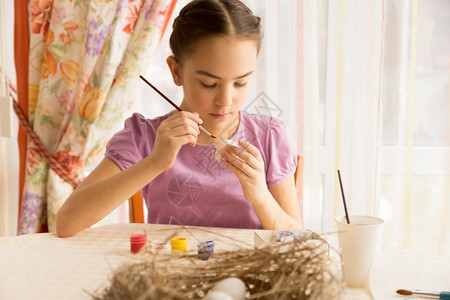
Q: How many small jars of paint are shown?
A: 3